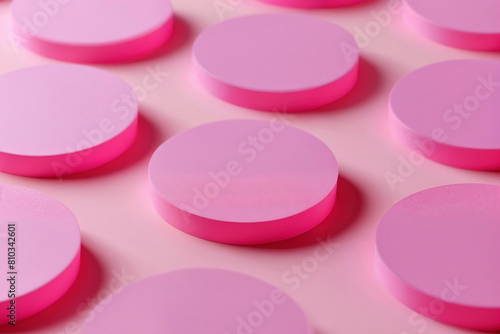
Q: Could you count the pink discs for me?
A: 10